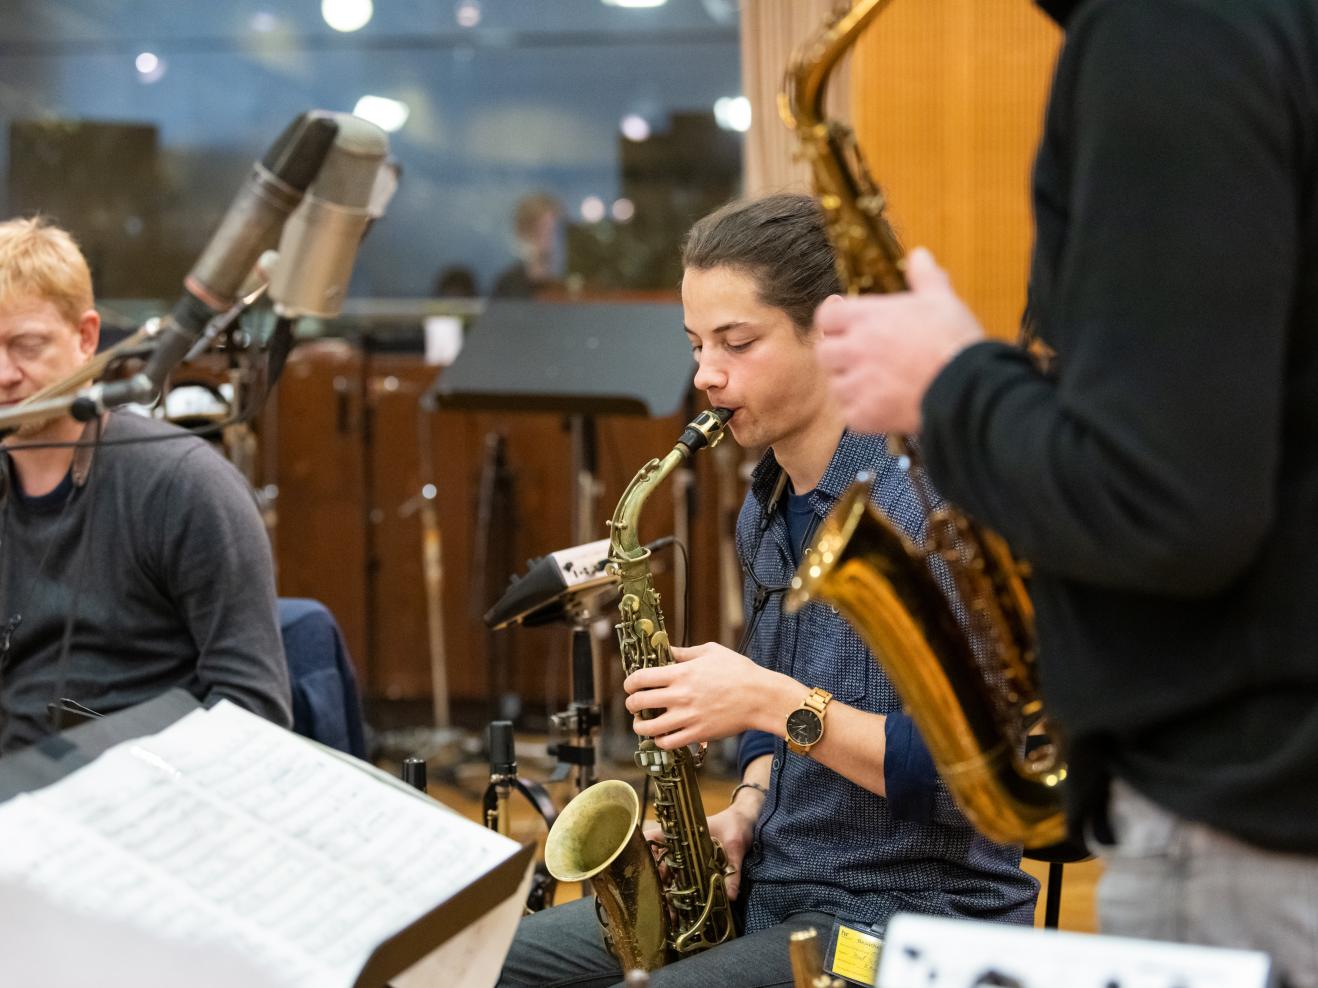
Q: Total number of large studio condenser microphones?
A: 2